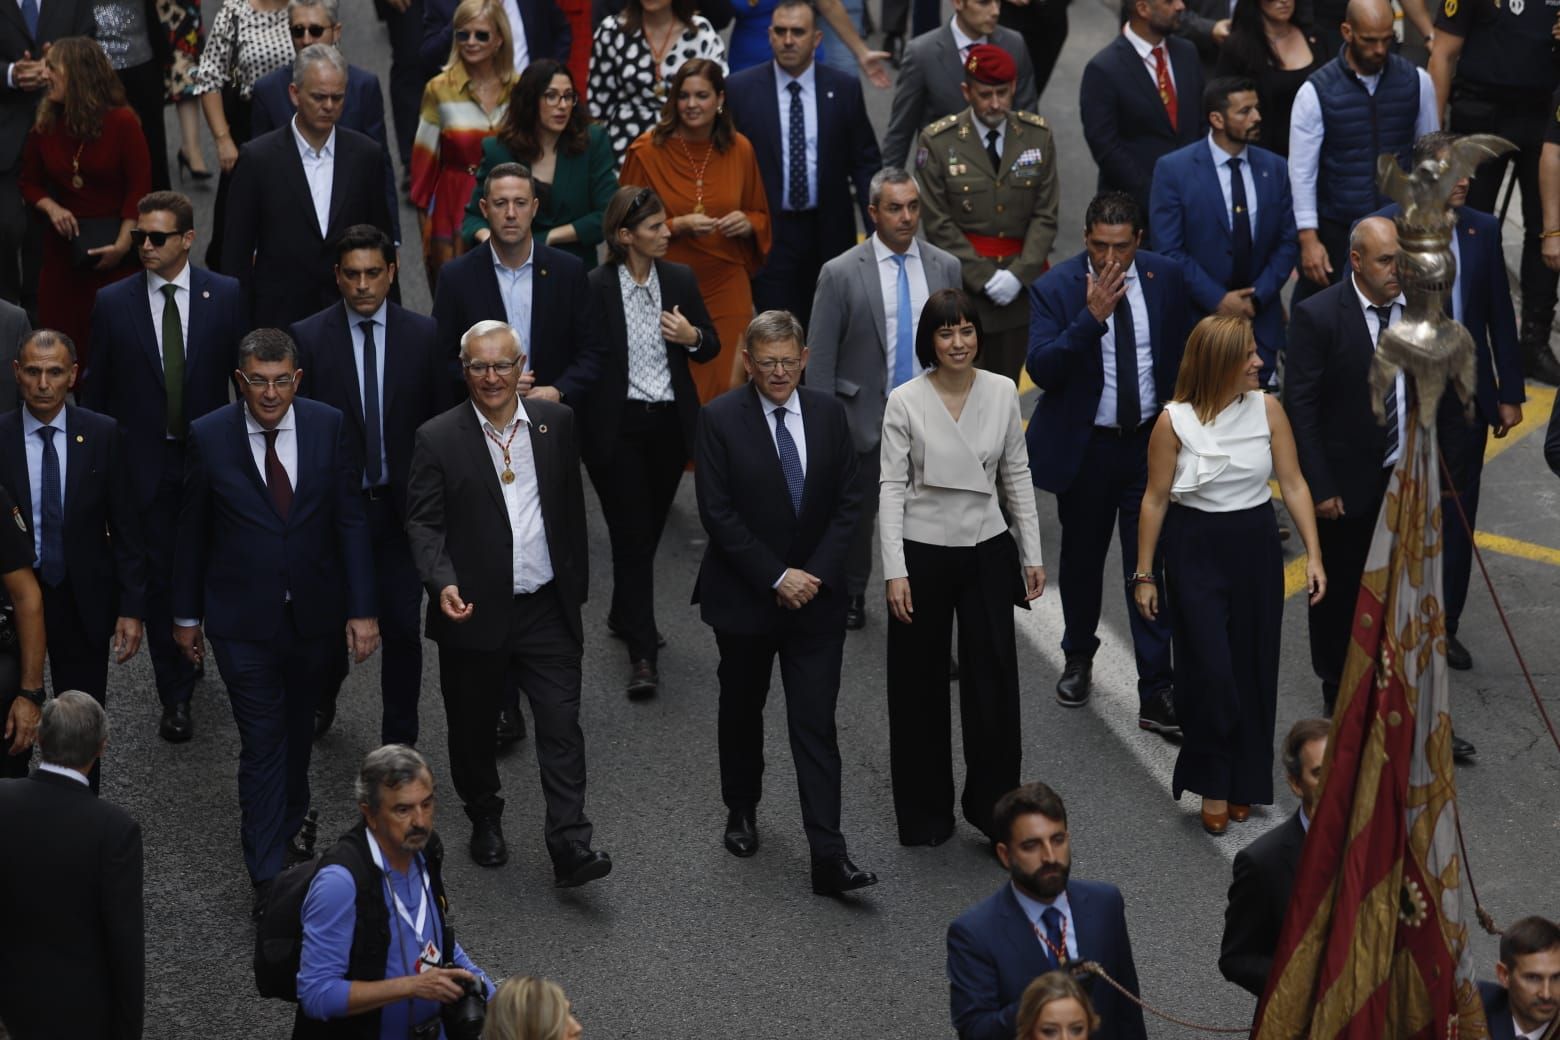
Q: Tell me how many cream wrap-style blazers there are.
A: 1